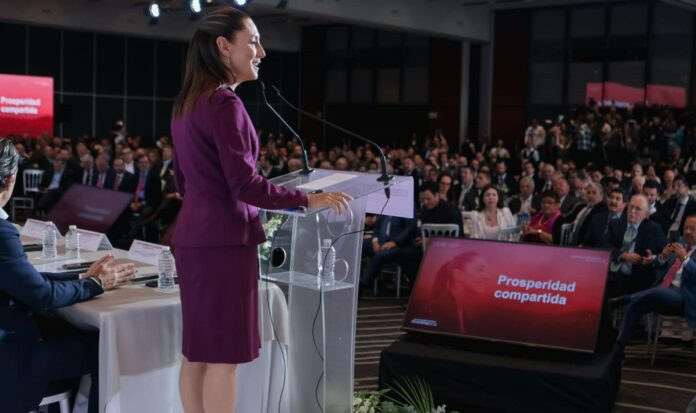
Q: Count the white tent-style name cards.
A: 3